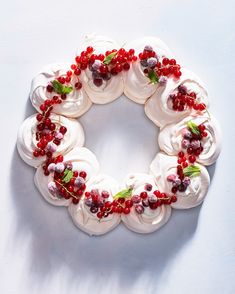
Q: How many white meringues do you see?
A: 10